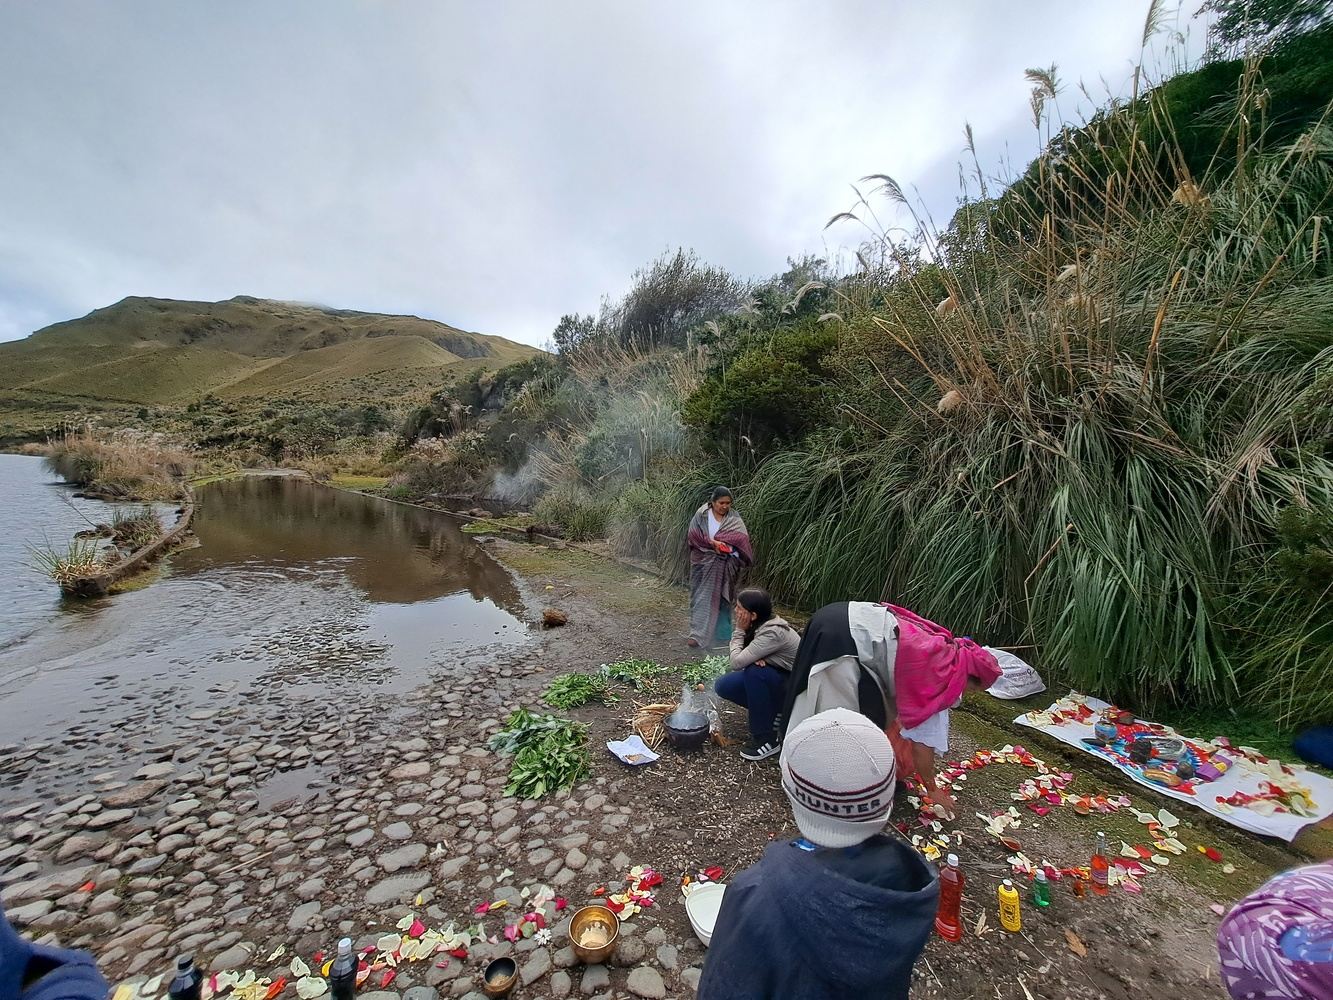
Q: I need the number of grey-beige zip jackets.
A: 1